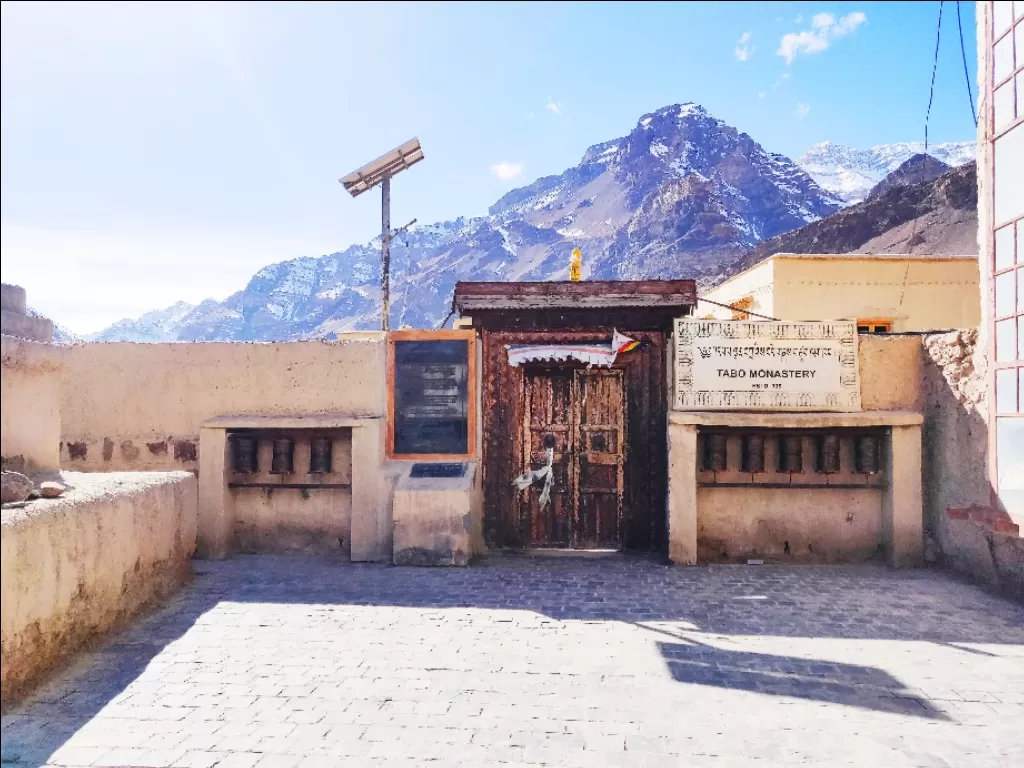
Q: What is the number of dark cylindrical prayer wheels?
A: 8